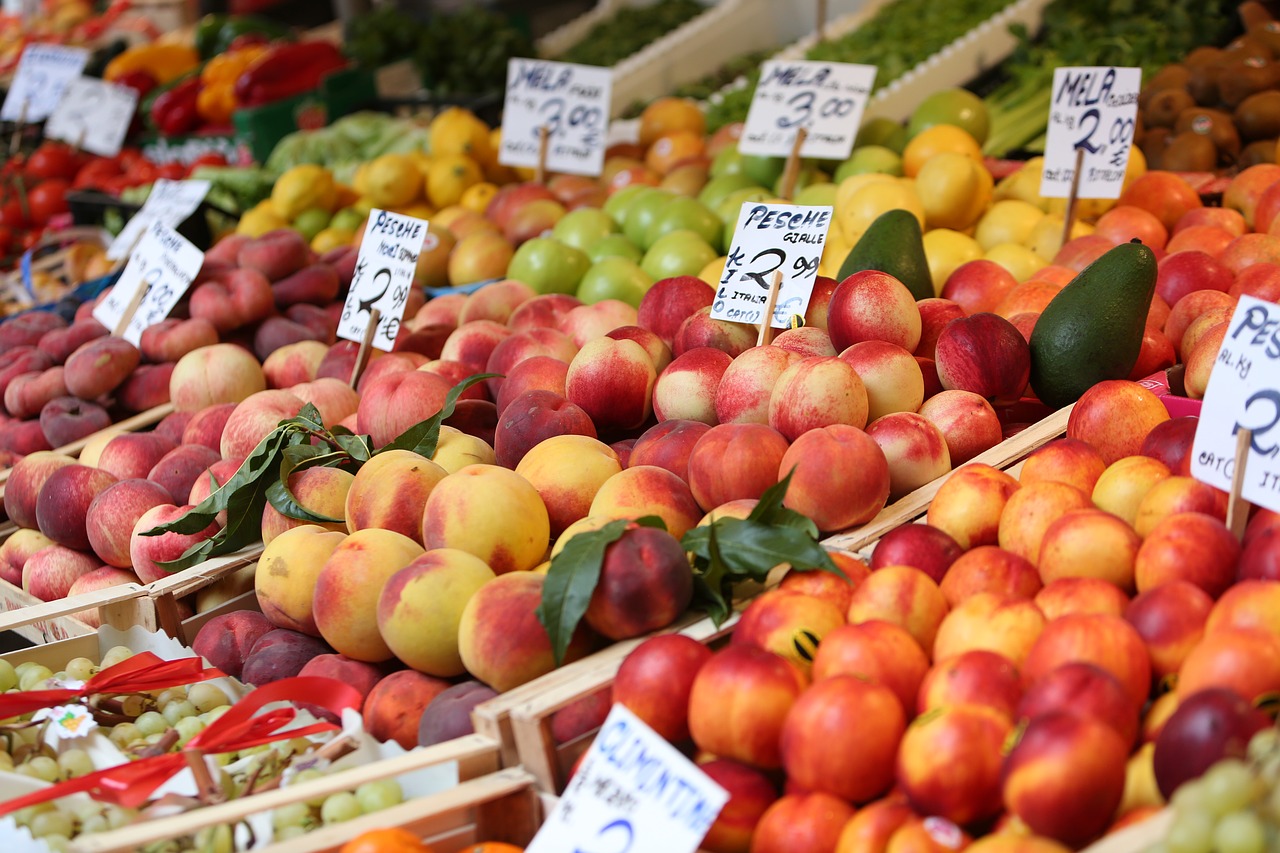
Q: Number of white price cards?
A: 11